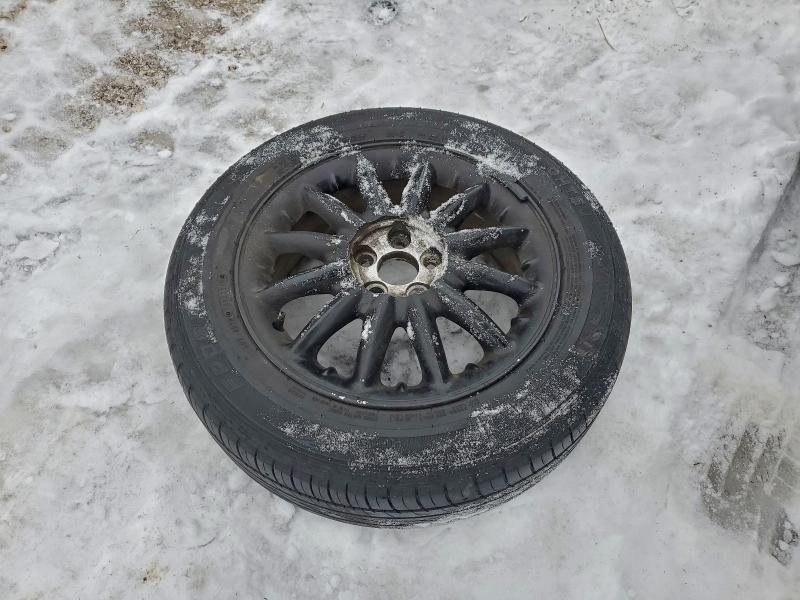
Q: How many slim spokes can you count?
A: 12